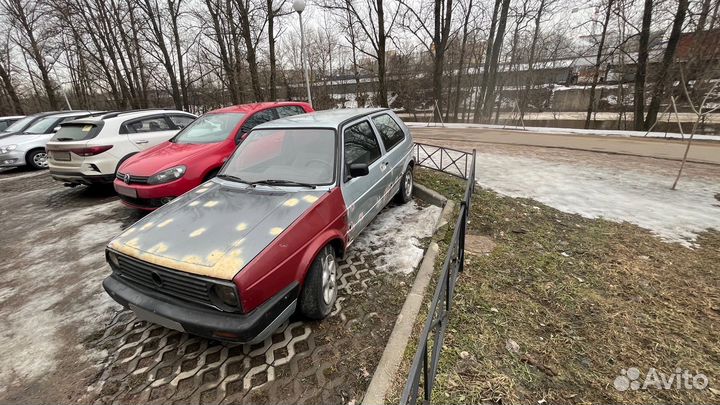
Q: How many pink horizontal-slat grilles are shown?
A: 0